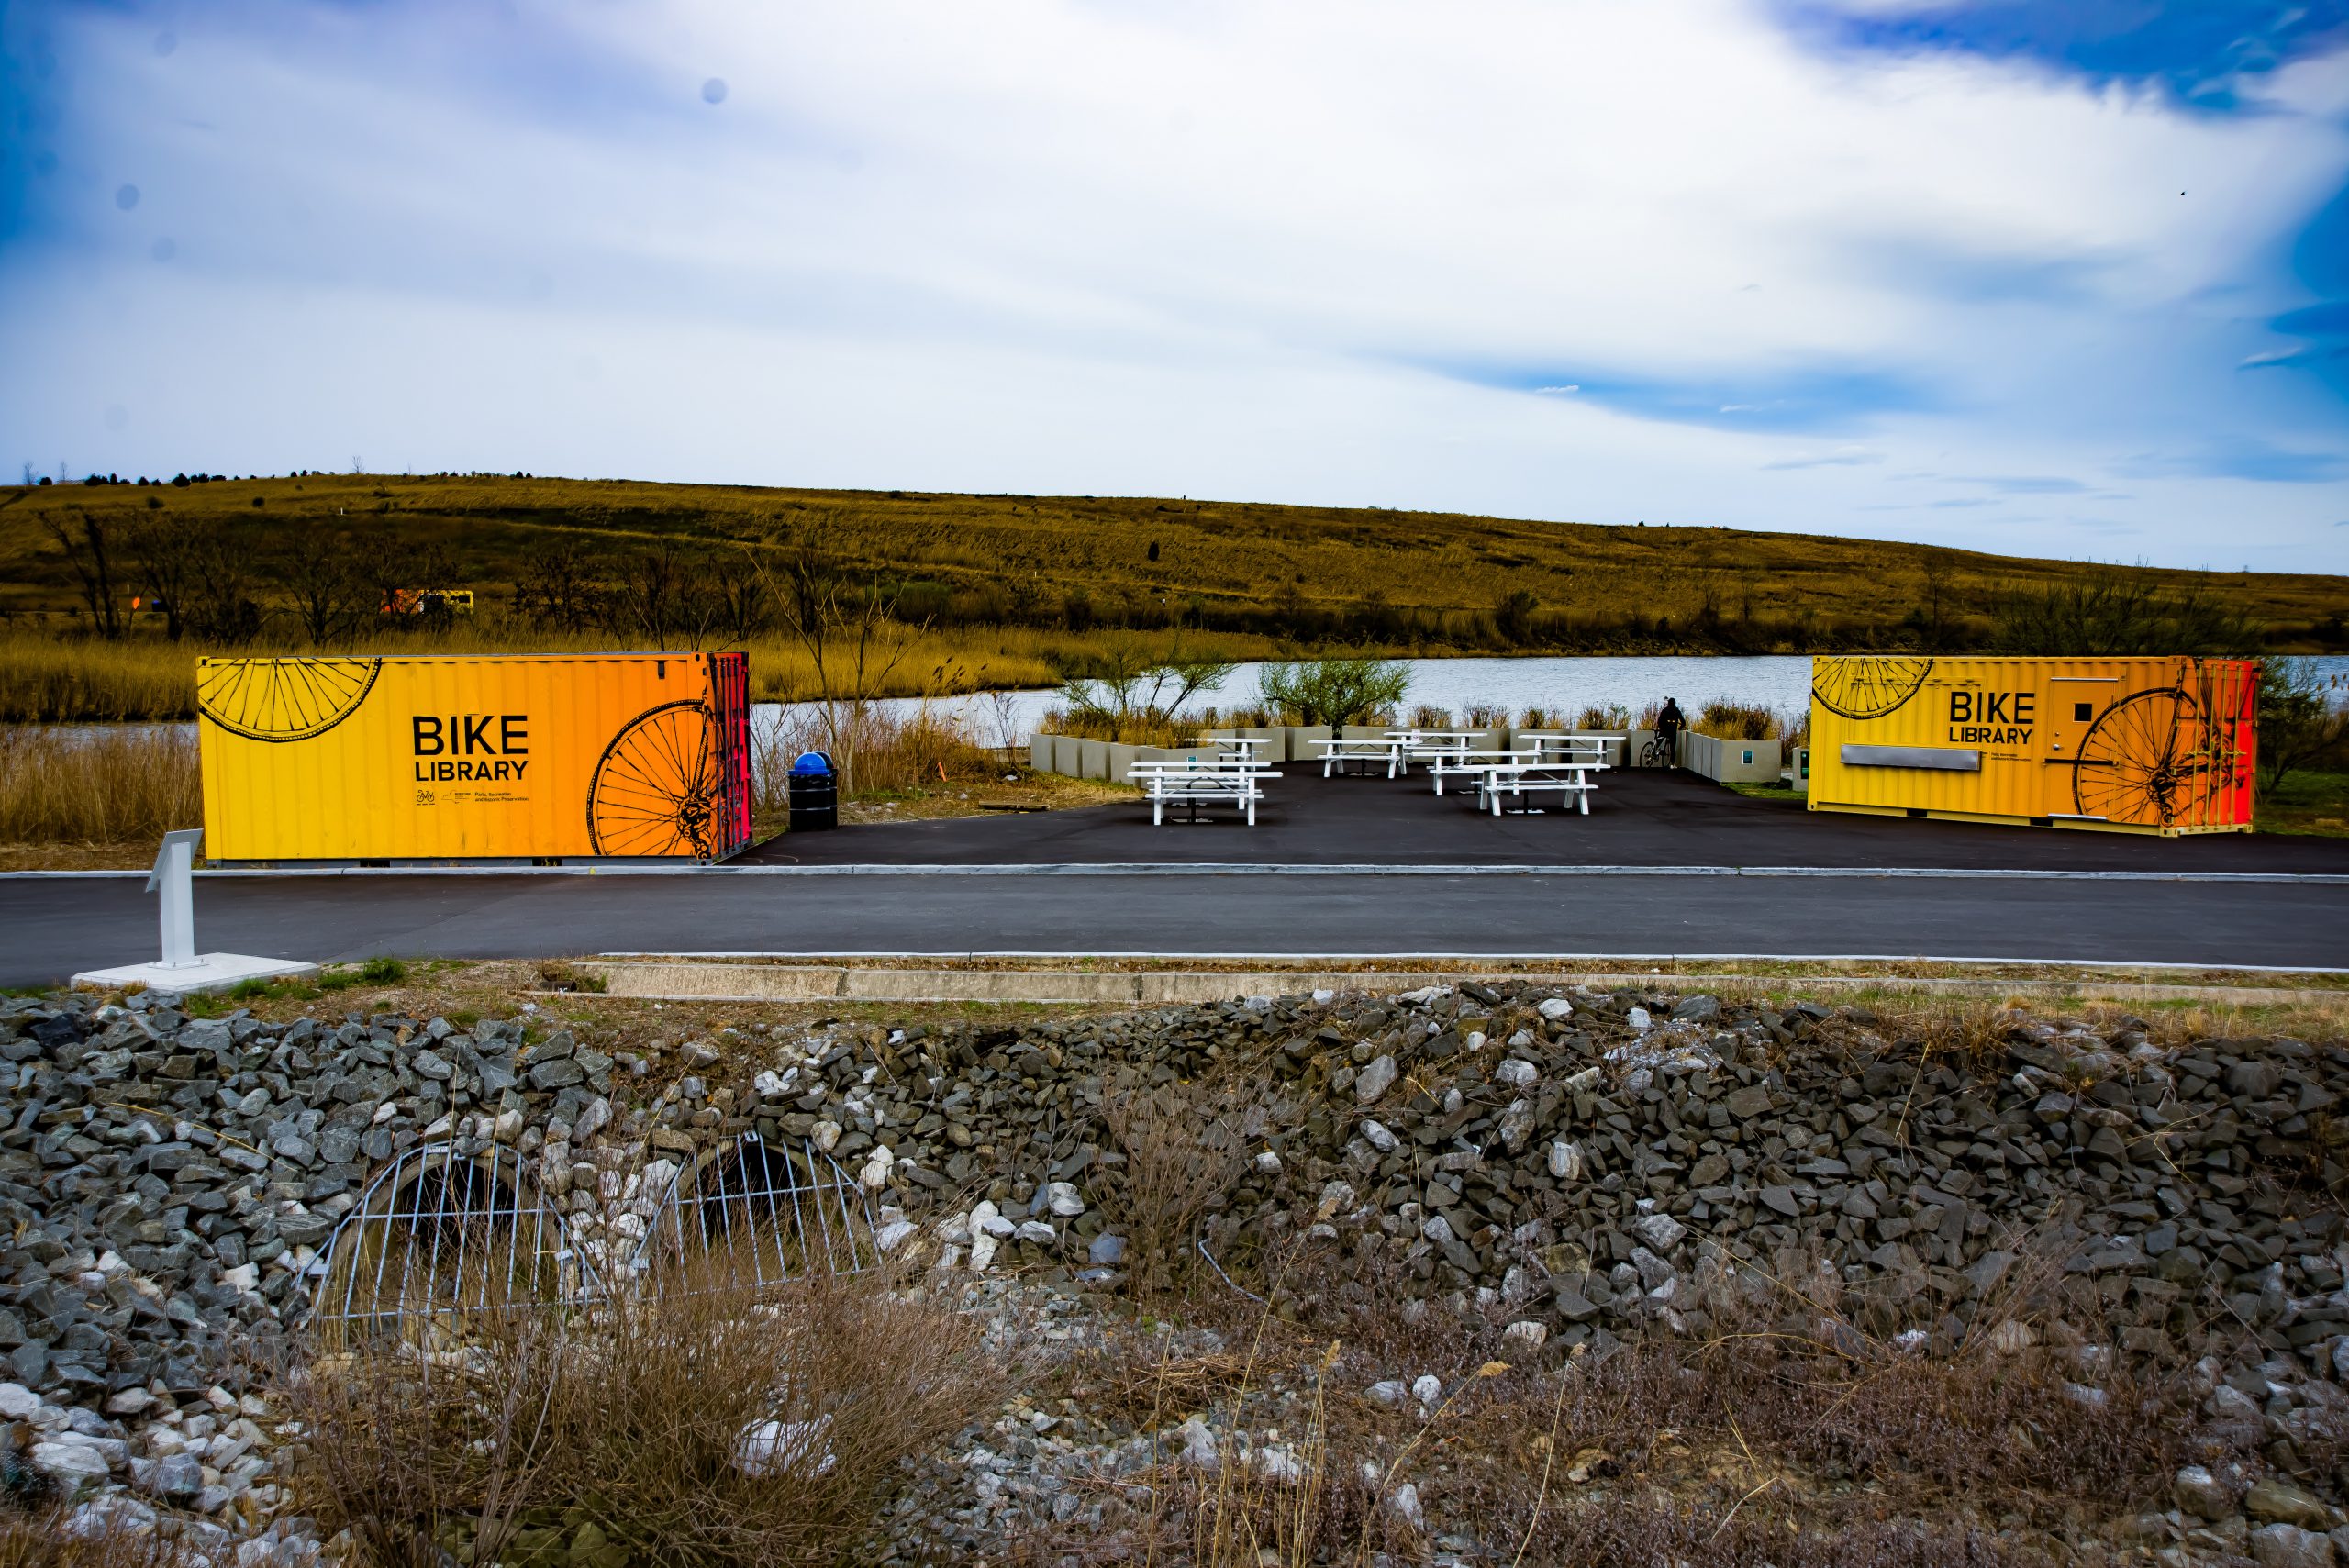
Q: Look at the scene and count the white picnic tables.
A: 8